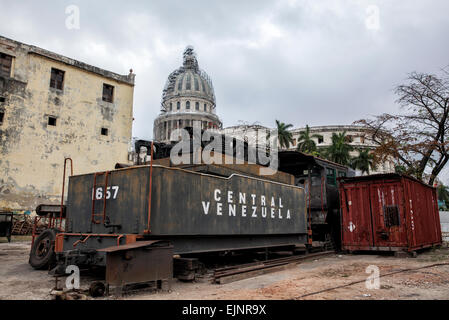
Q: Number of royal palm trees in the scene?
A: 4